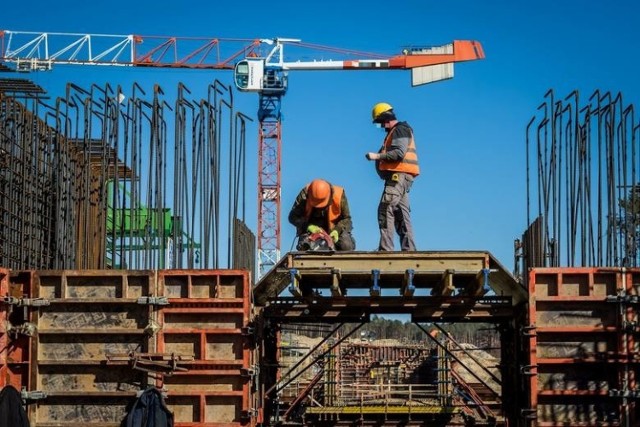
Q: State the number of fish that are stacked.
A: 0